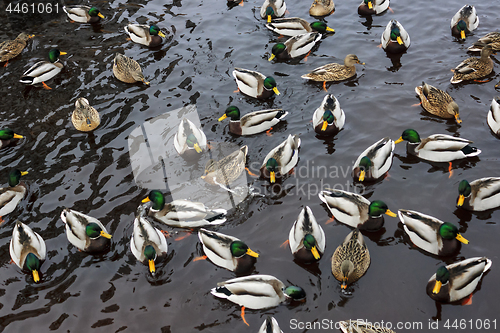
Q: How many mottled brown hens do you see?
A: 11